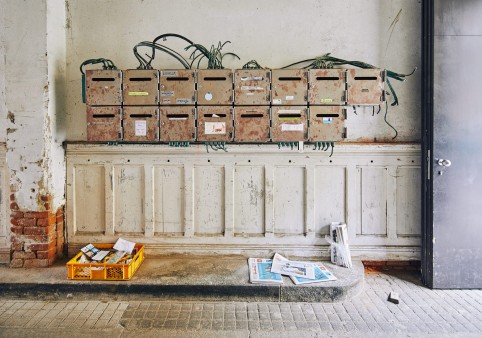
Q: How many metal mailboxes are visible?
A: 15